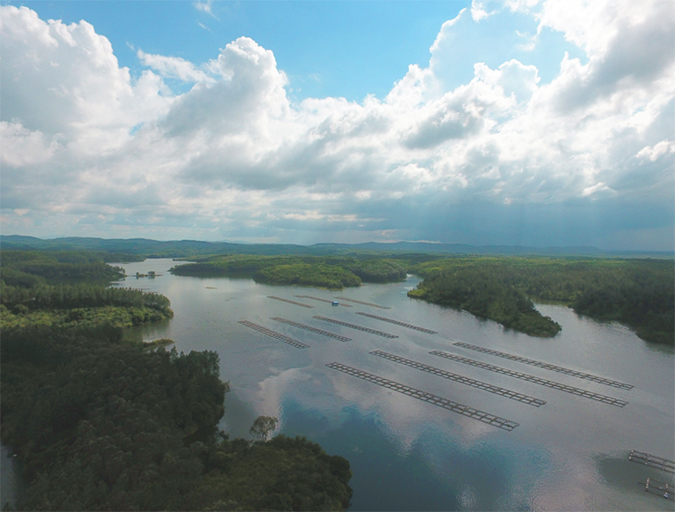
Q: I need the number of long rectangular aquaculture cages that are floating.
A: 13